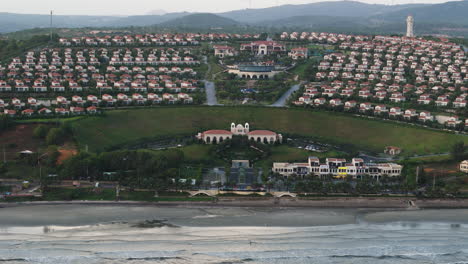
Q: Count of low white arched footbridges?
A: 2